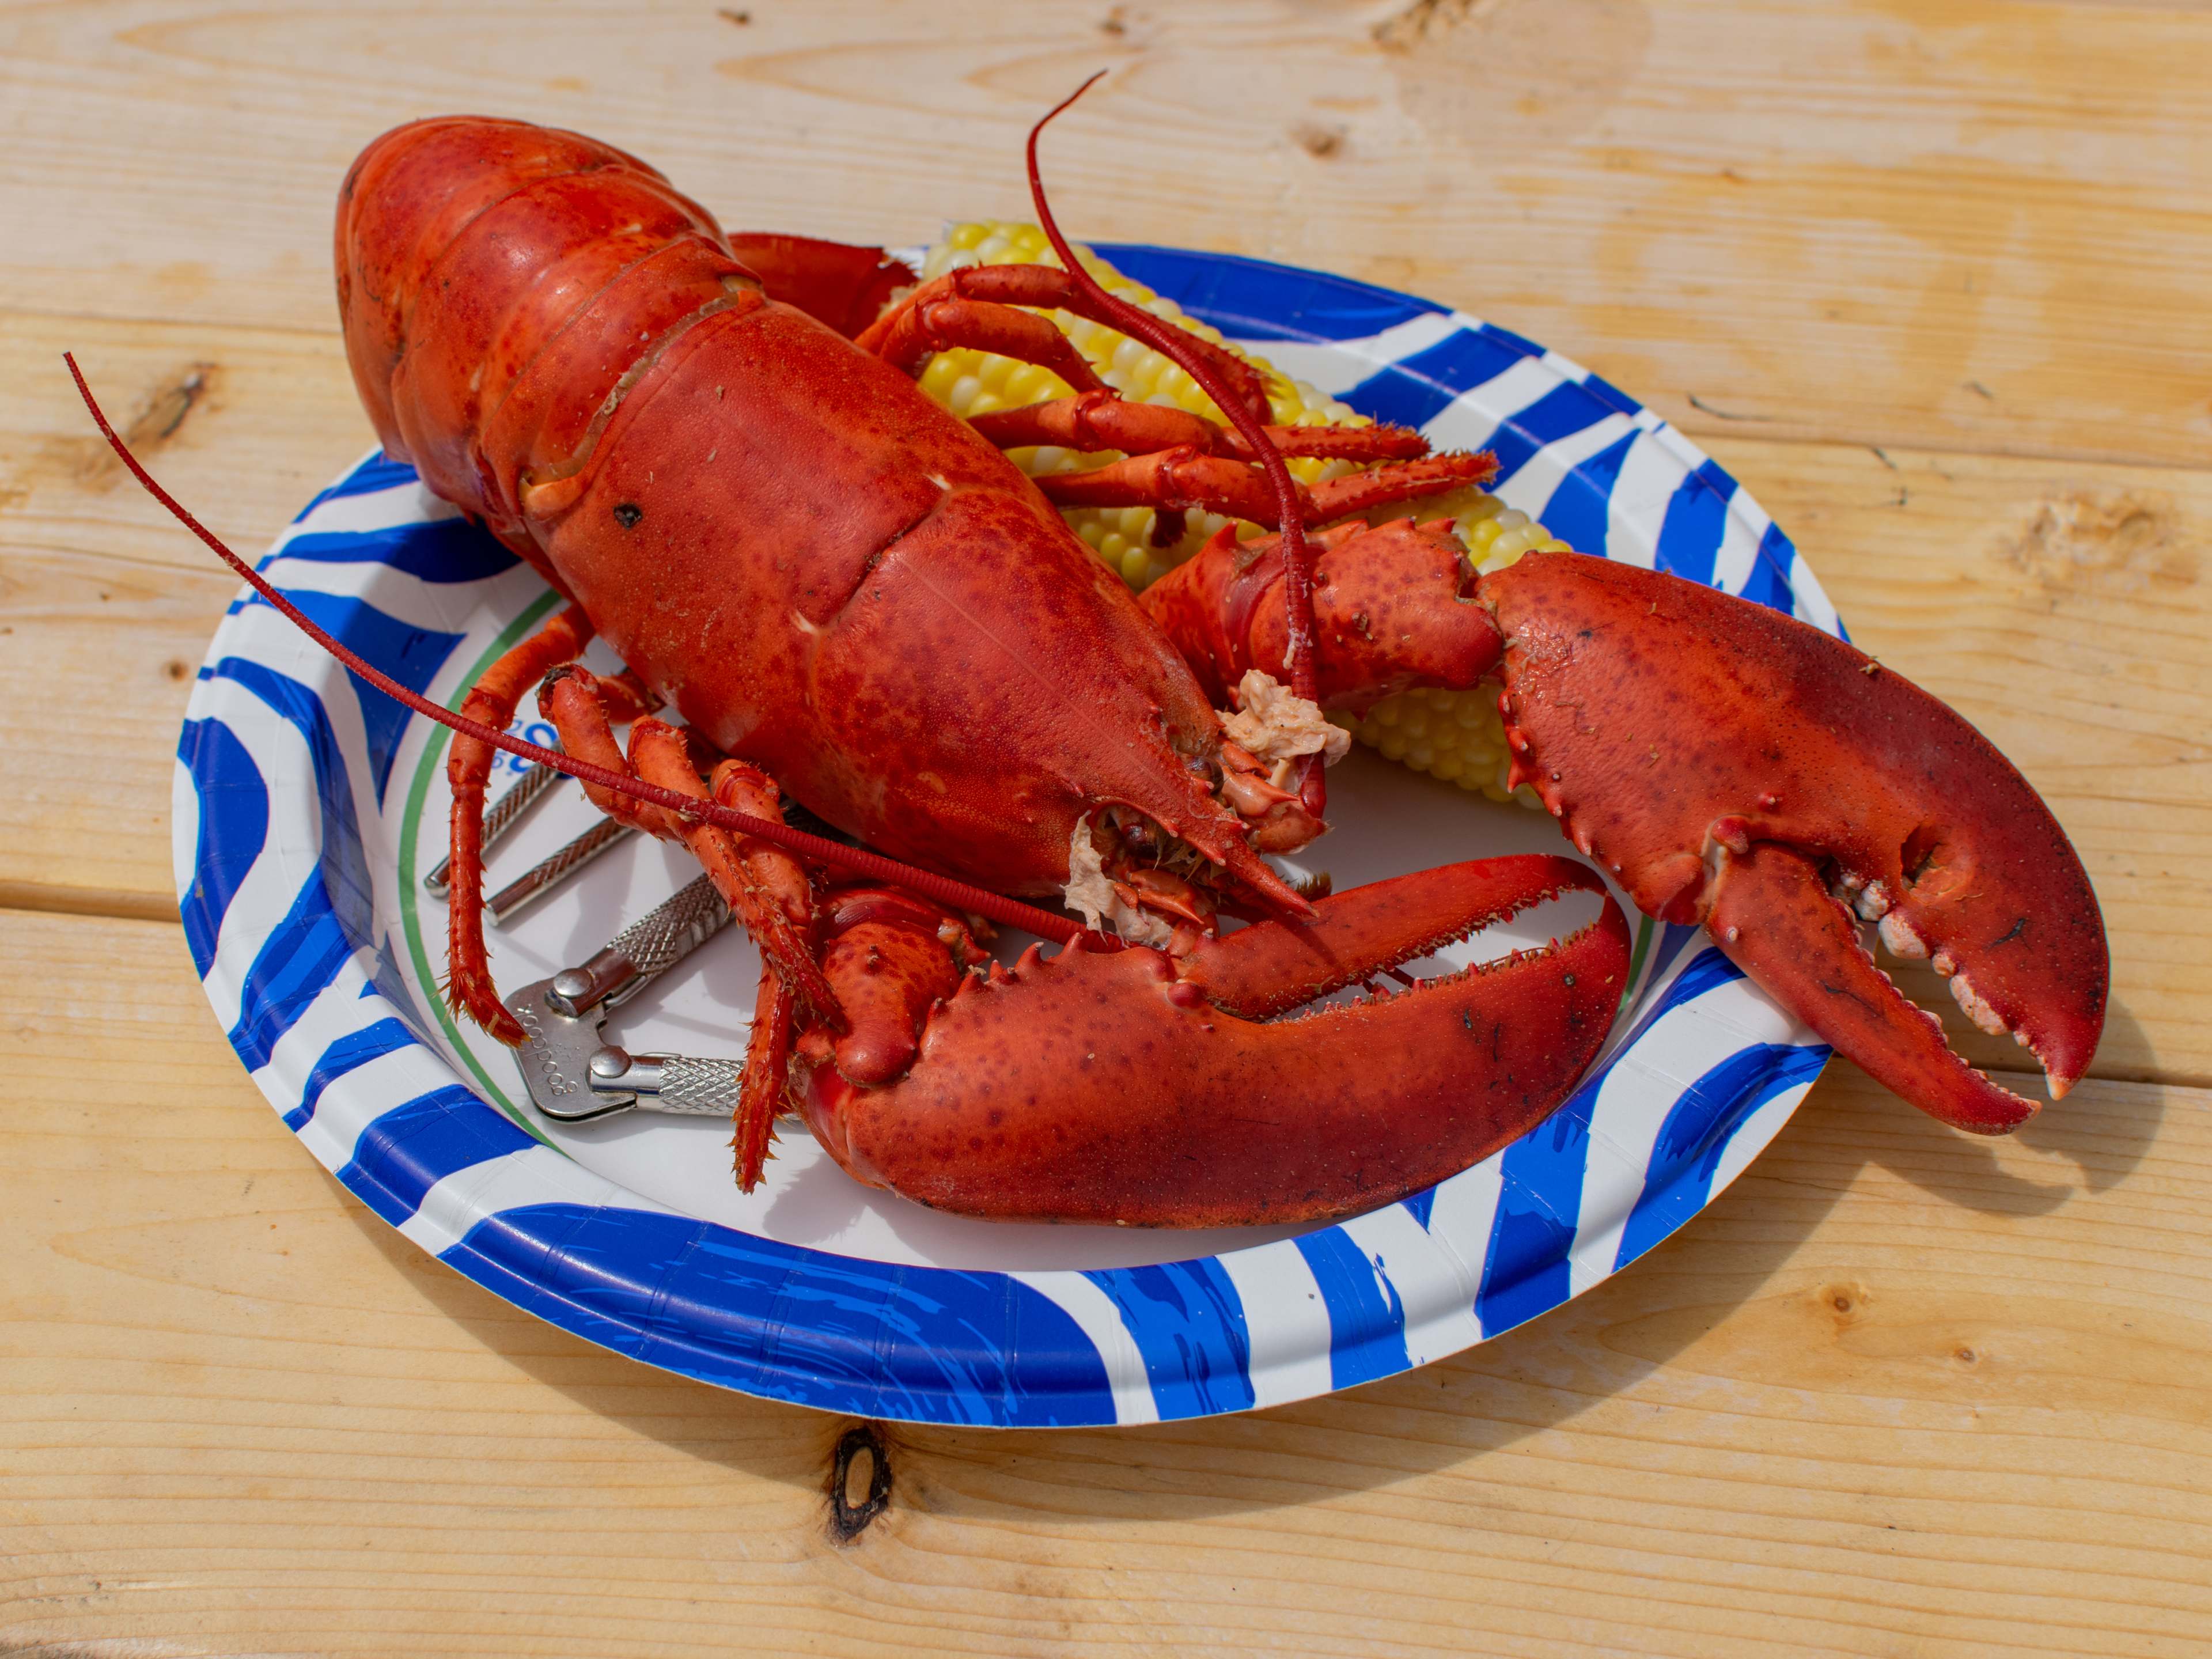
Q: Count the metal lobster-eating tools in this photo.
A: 3